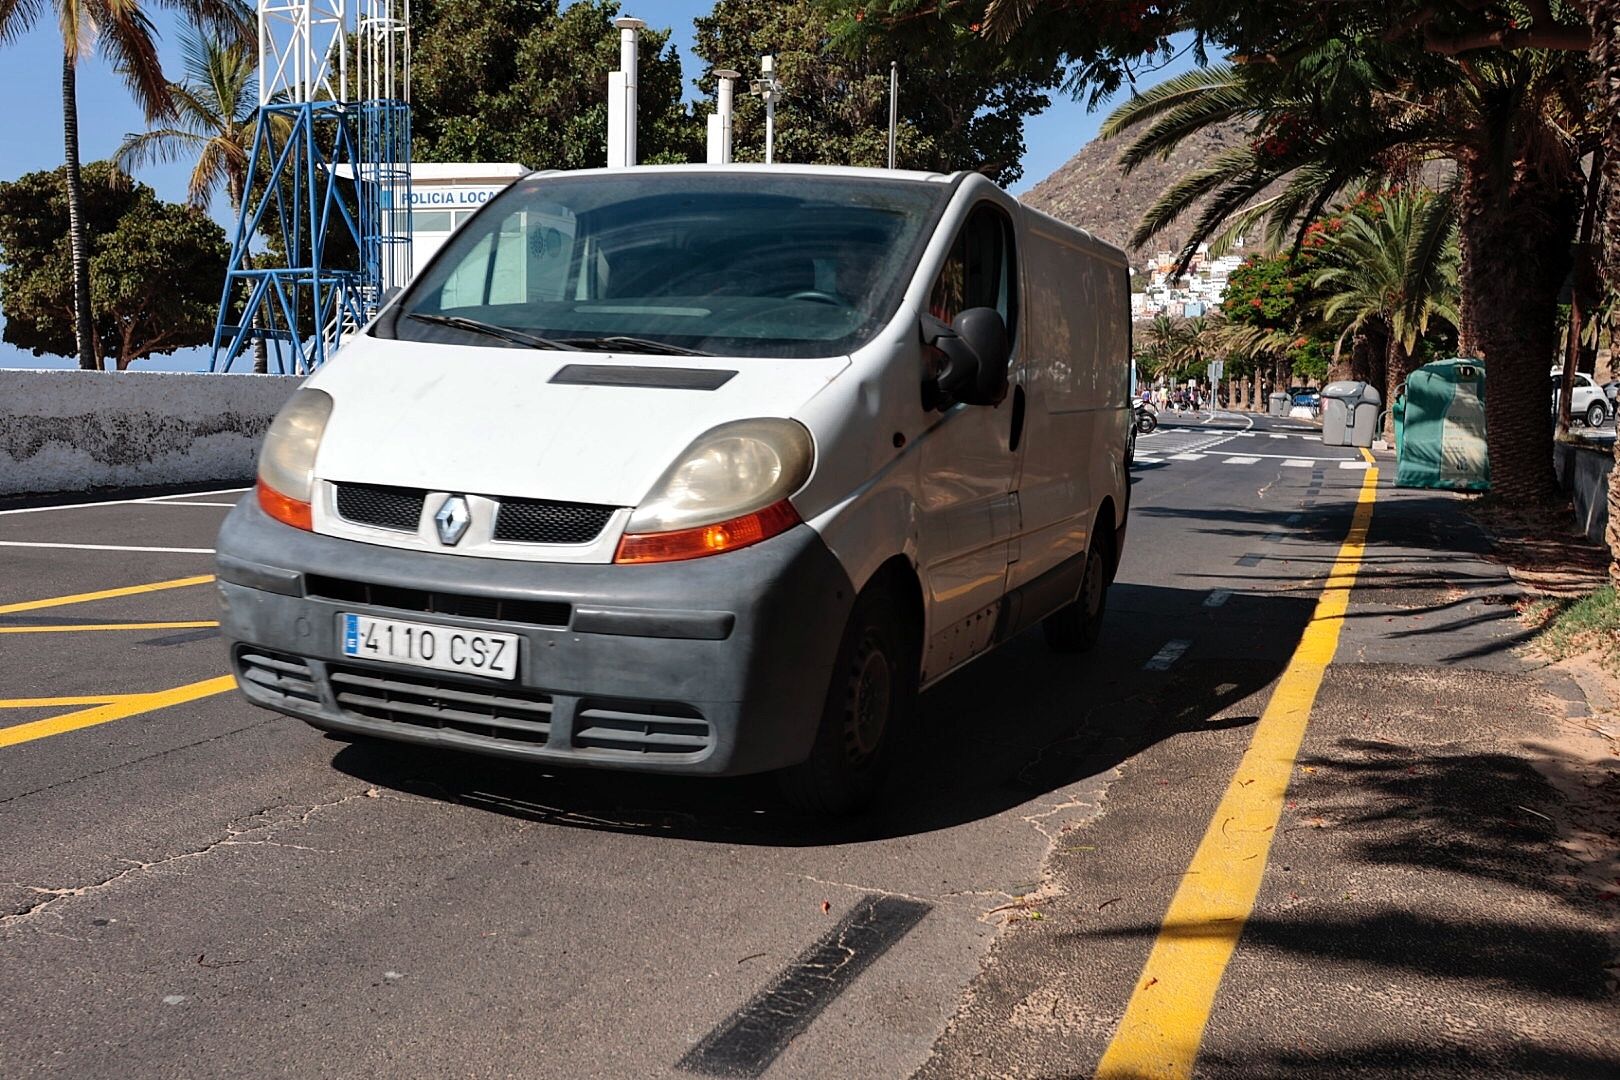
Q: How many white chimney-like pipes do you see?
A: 2